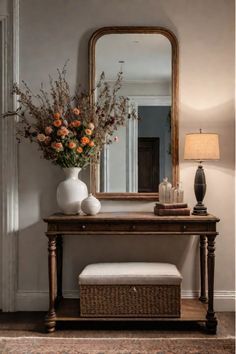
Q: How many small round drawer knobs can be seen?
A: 3